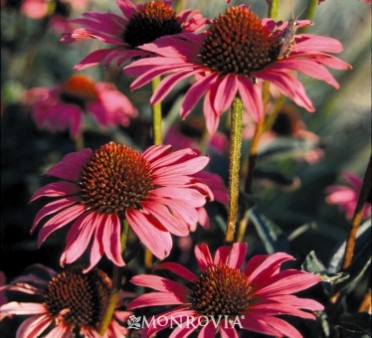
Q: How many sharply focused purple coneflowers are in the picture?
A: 5